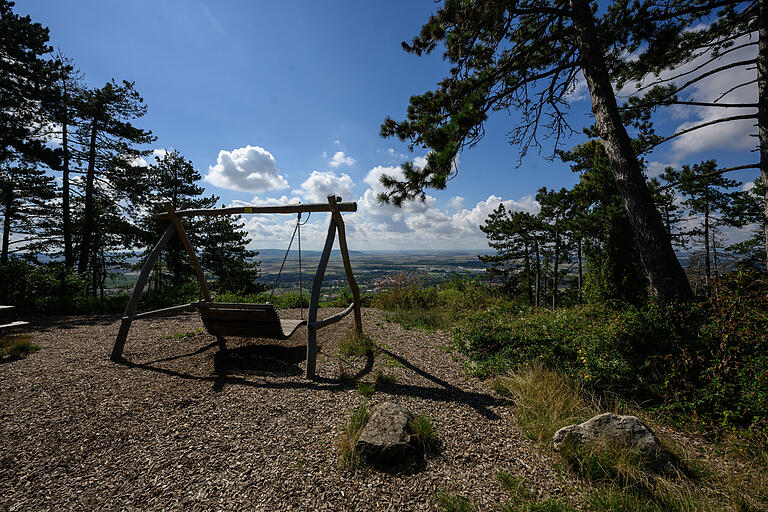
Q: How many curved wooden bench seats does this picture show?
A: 1